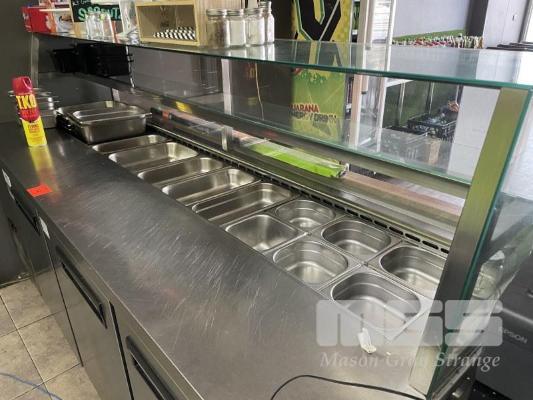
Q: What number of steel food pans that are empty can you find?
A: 11